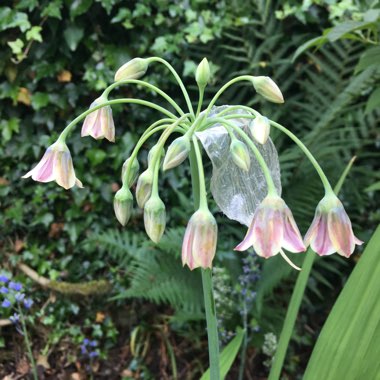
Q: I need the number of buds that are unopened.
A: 11